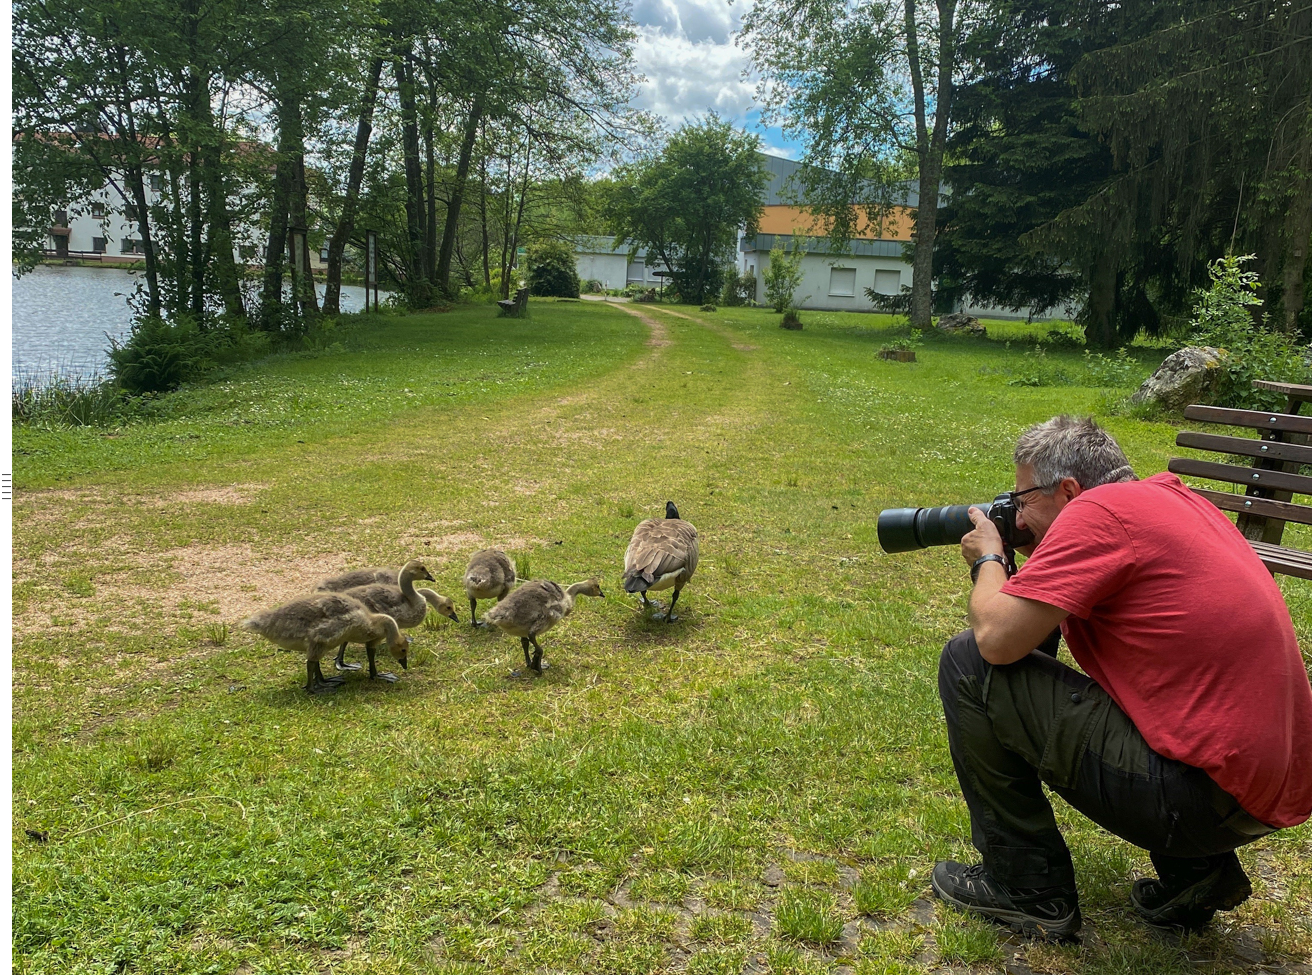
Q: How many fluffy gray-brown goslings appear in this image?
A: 5